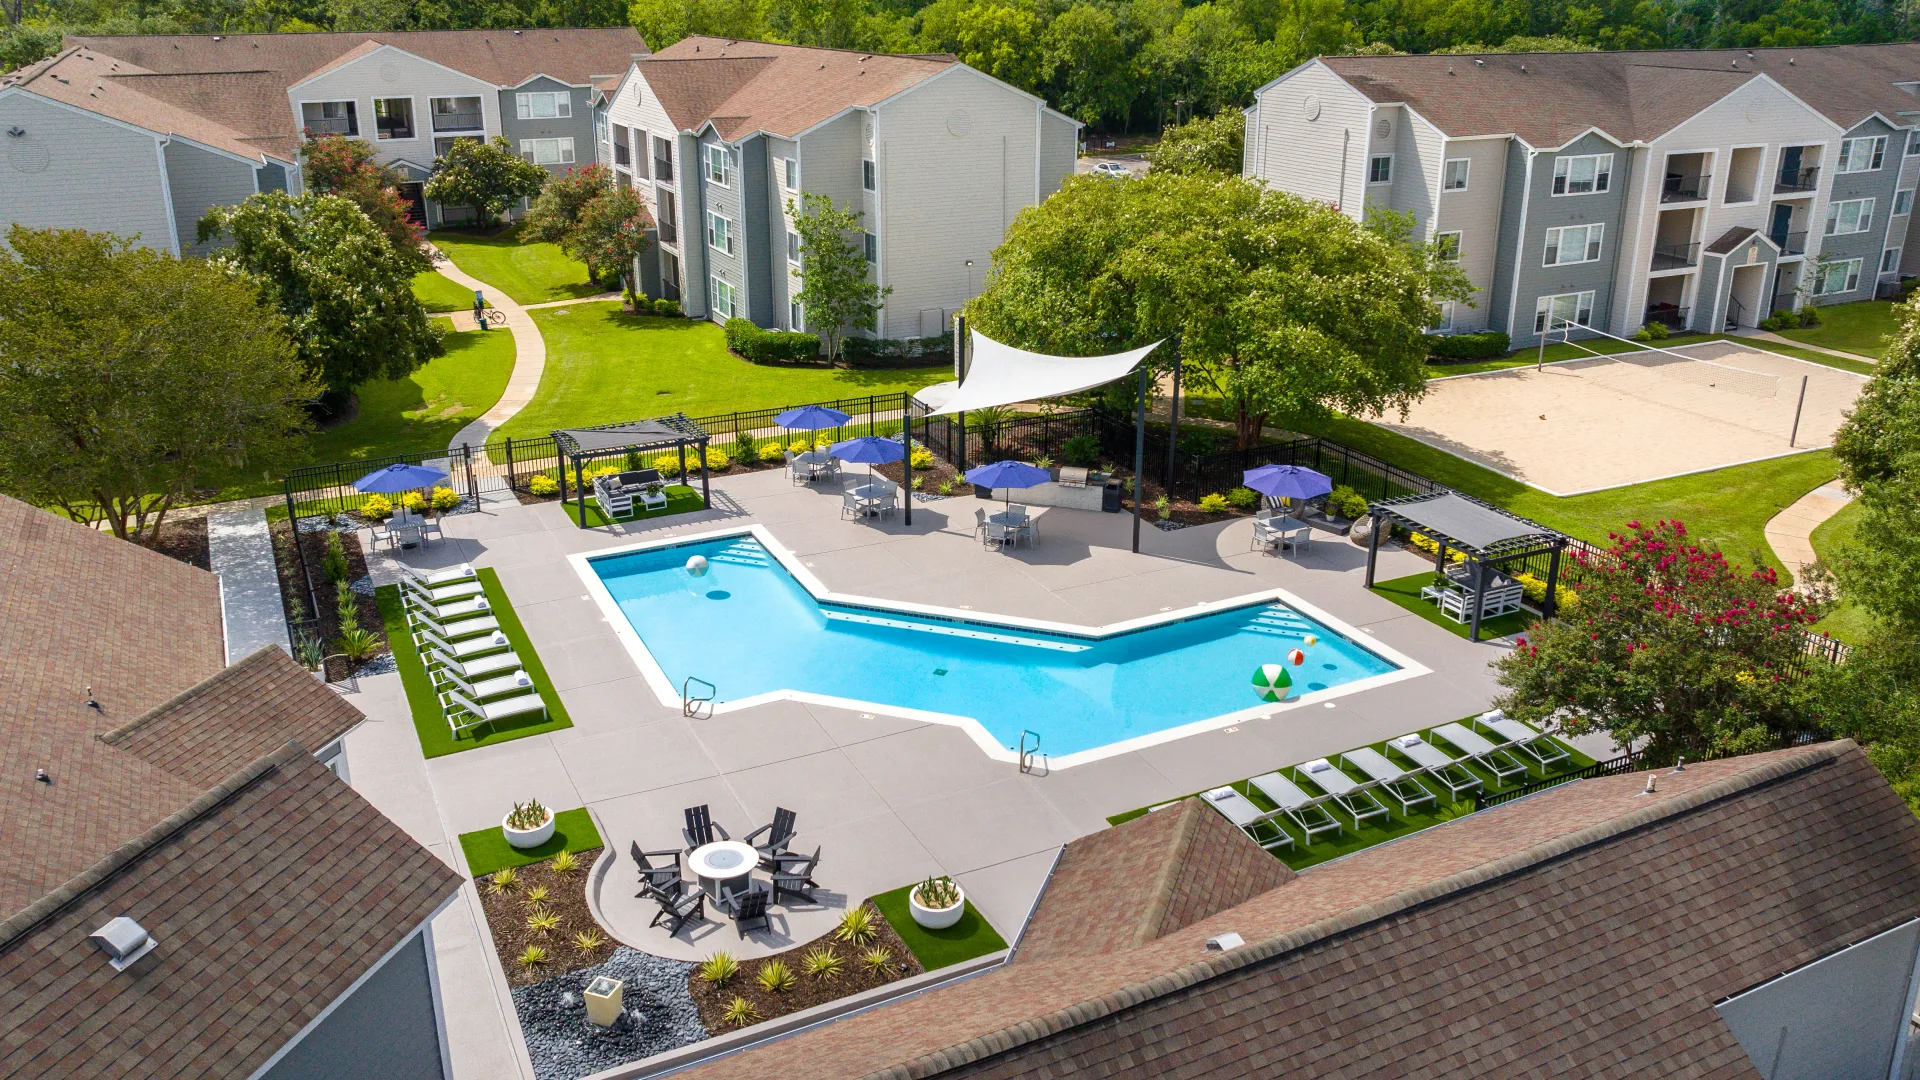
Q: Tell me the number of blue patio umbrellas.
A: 5